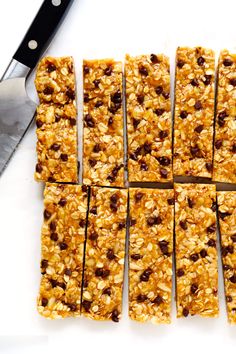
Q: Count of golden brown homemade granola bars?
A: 10